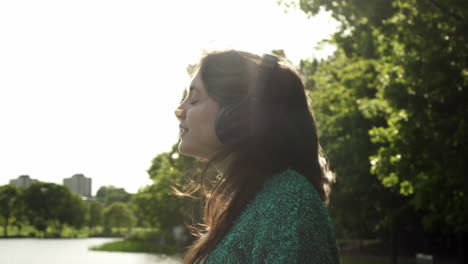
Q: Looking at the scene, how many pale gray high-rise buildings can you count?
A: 2